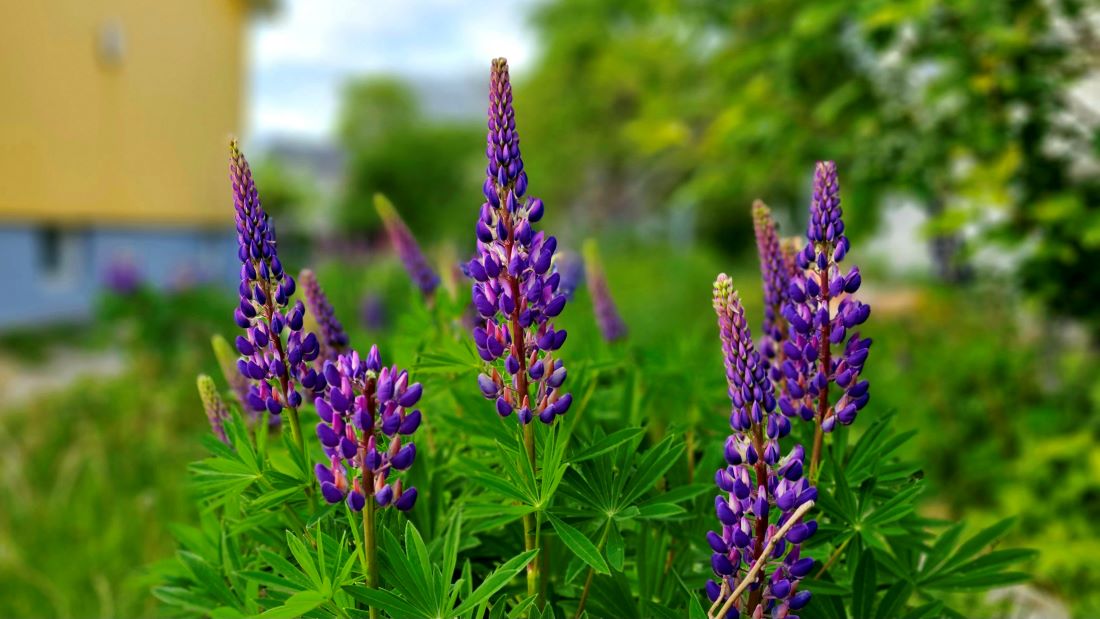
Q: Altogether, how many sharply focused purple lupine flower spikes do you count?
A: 5